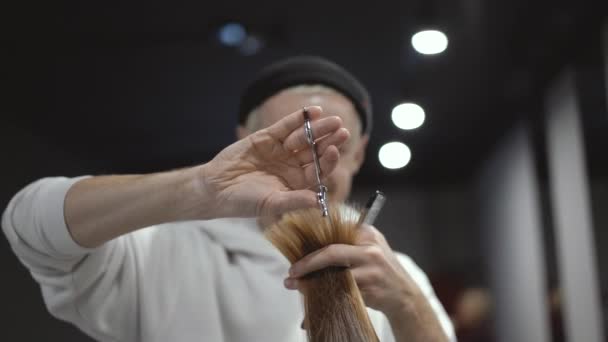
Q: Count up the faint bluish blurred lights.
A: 2